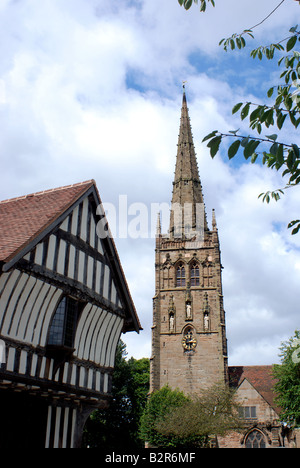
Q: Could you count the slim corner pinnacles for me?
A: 2